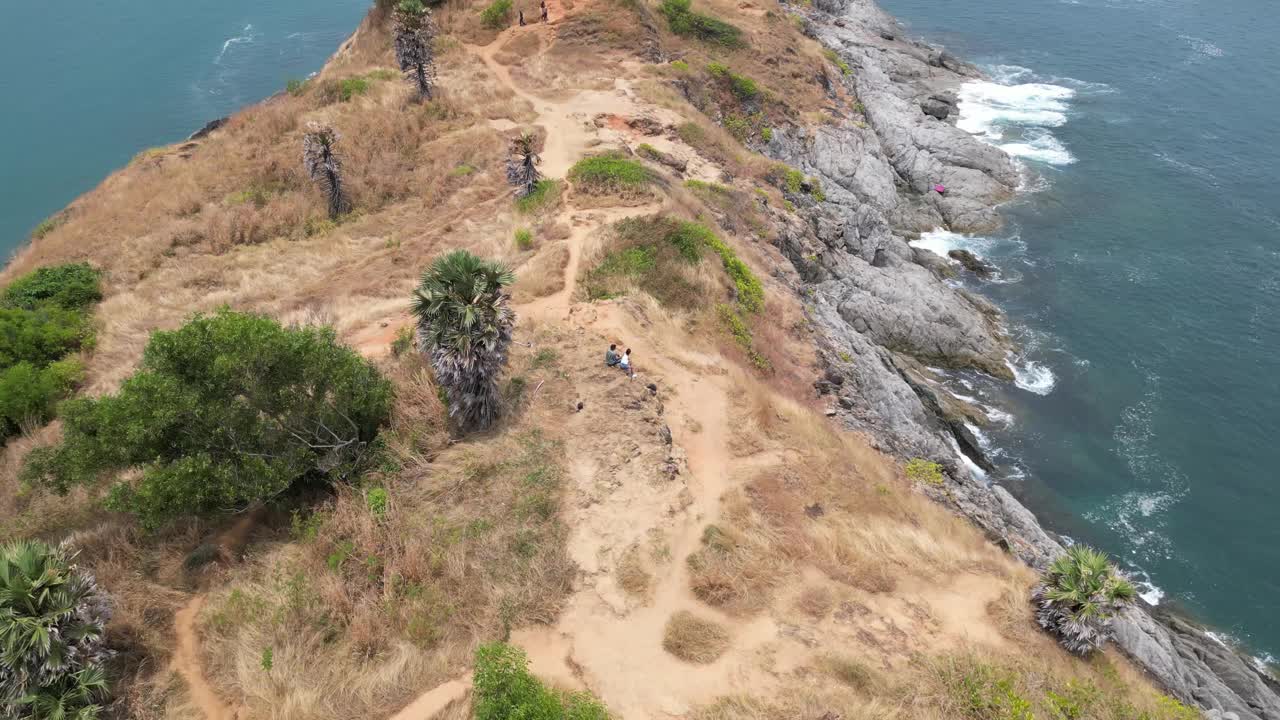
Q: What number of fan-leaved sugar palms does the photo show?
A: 6